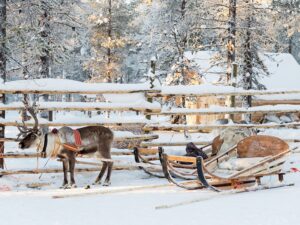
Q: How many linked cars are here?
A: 2